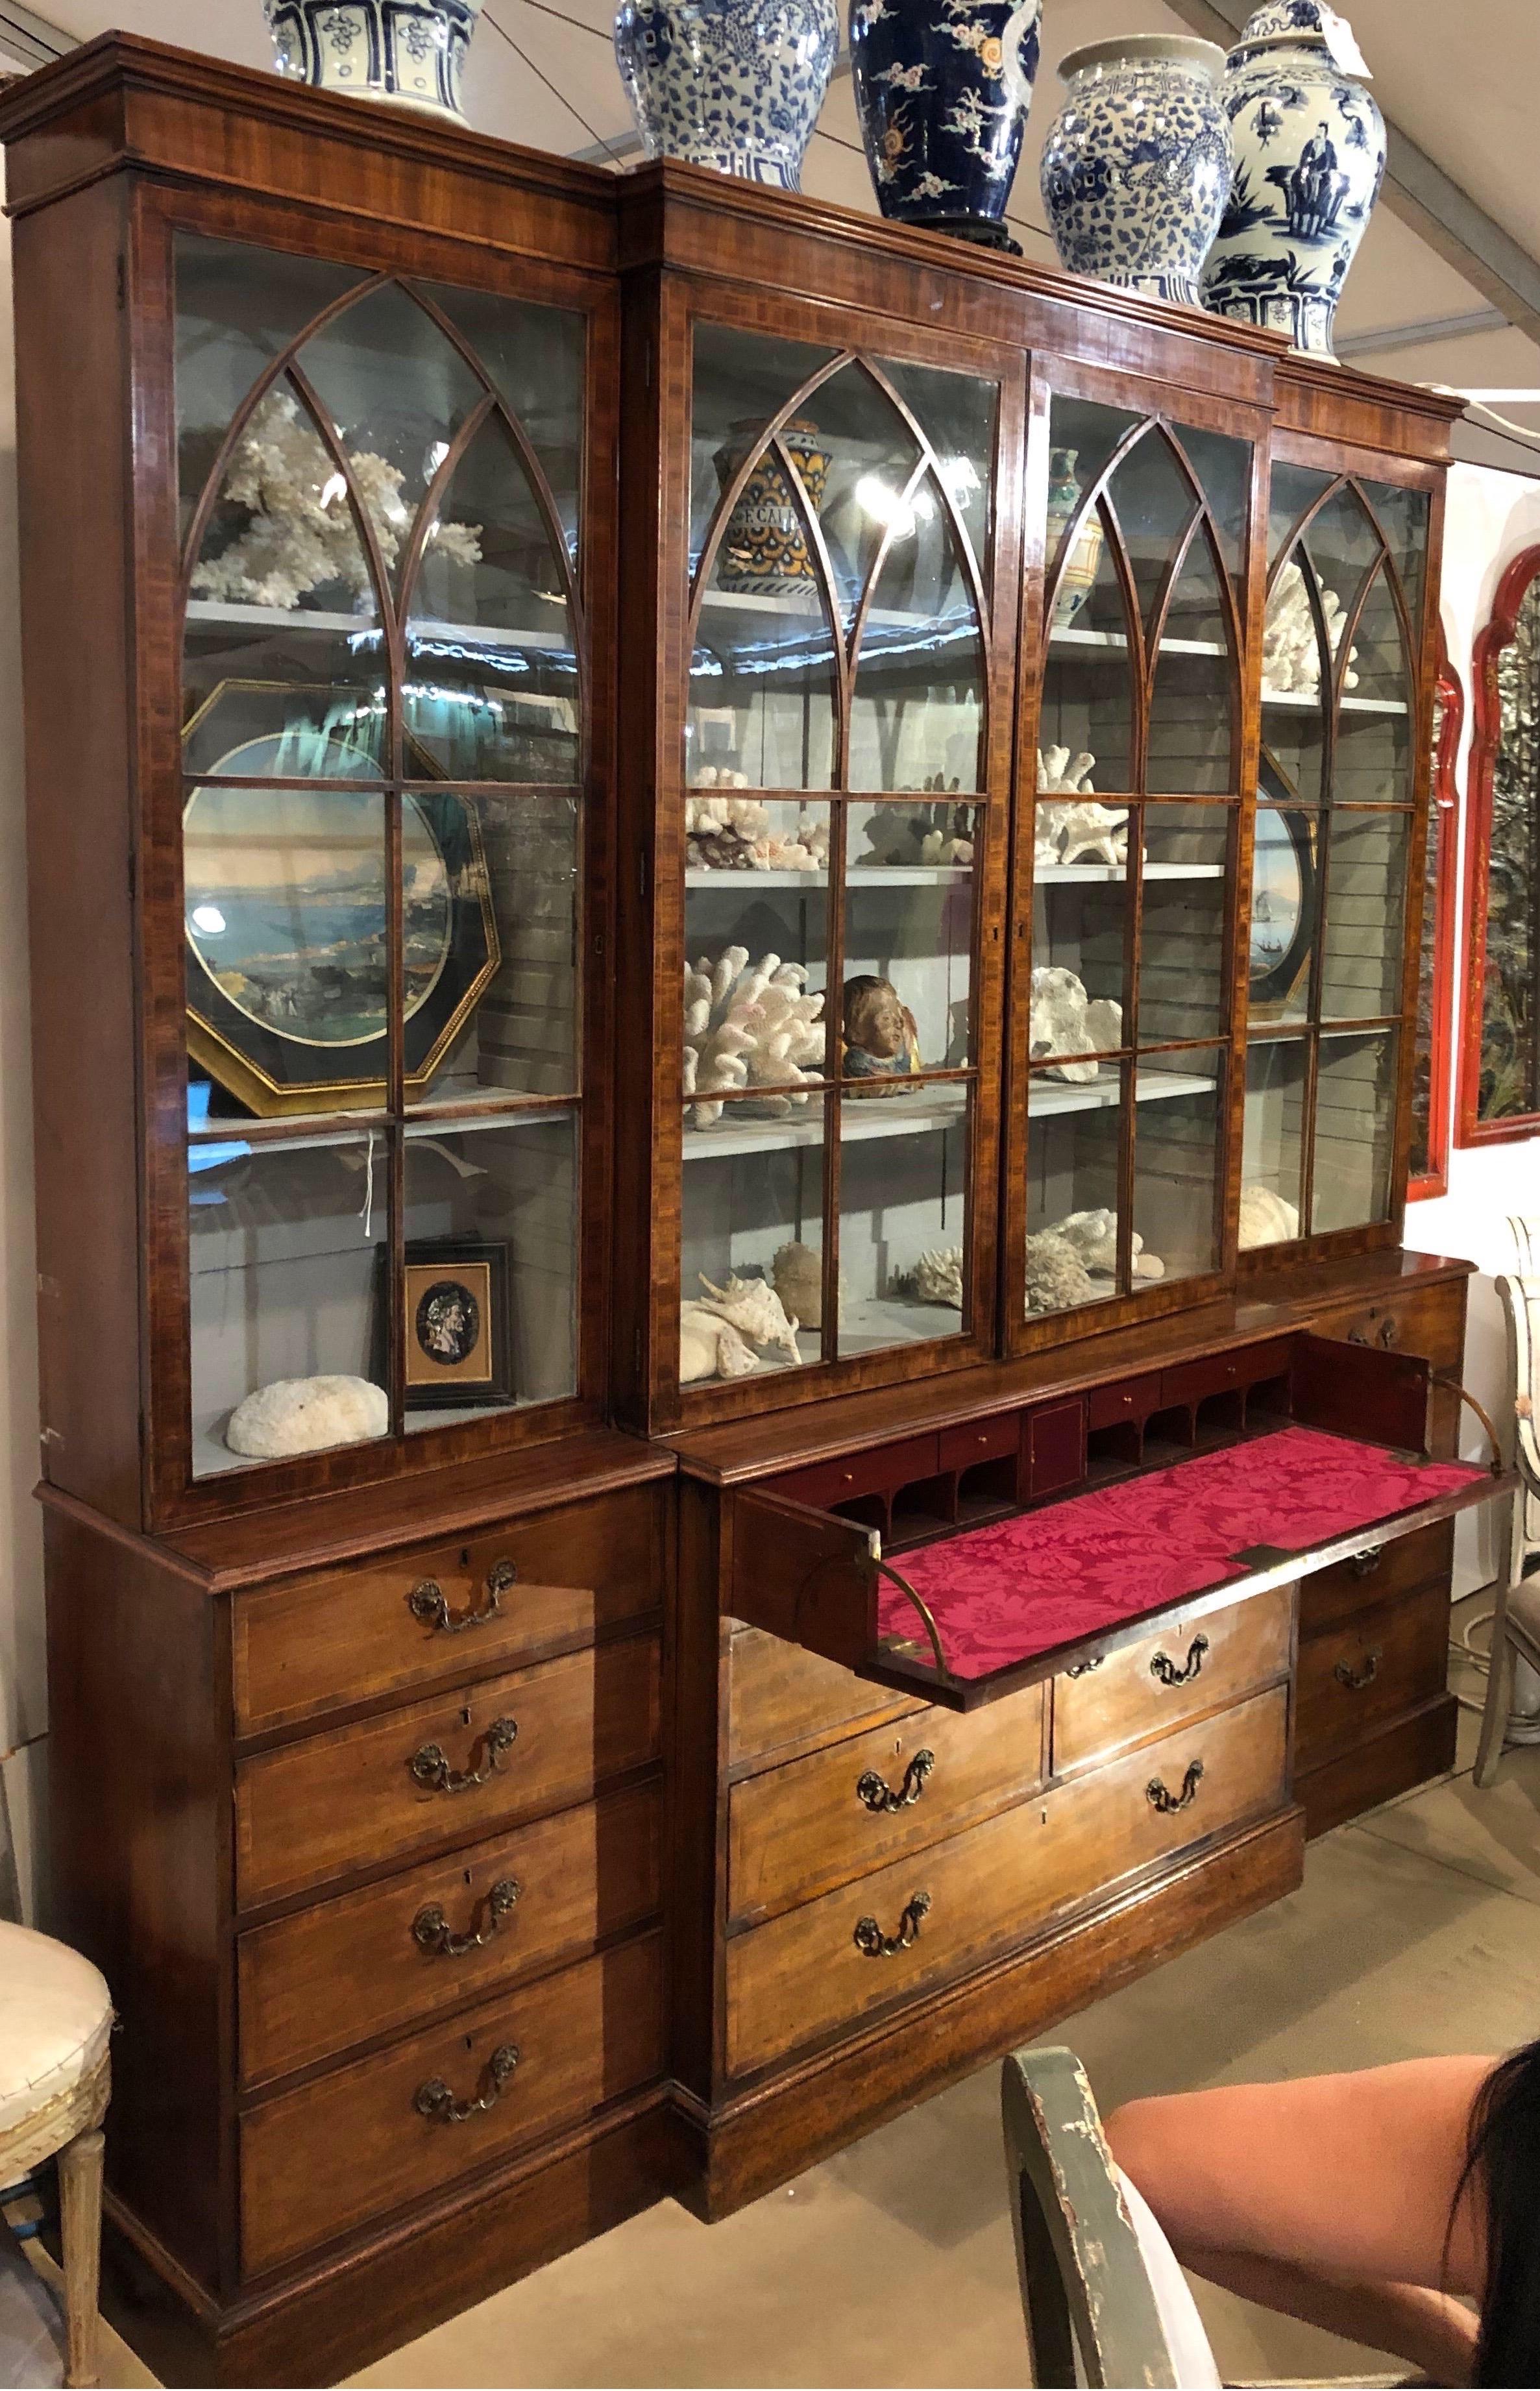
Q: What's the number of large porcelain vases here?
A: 5